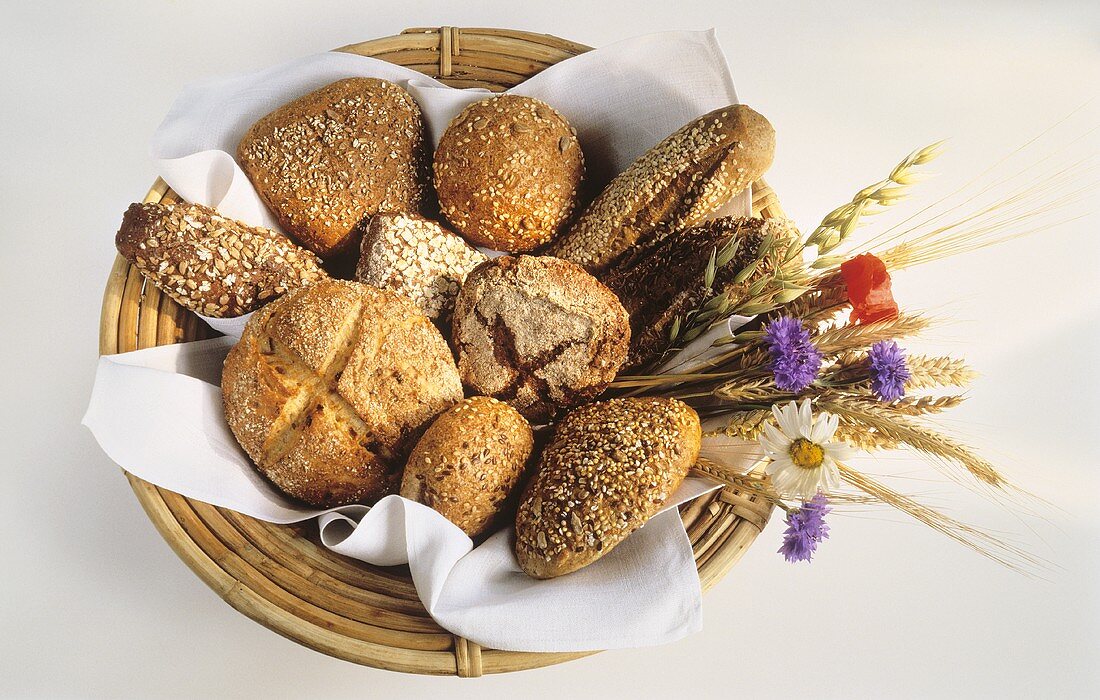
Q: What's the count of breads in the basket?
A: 10